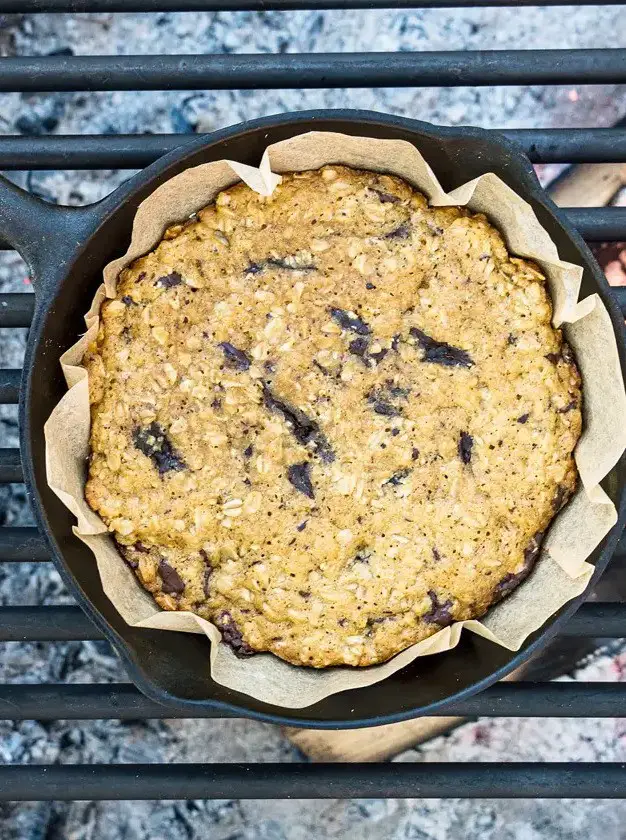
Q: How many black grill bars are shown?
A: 11